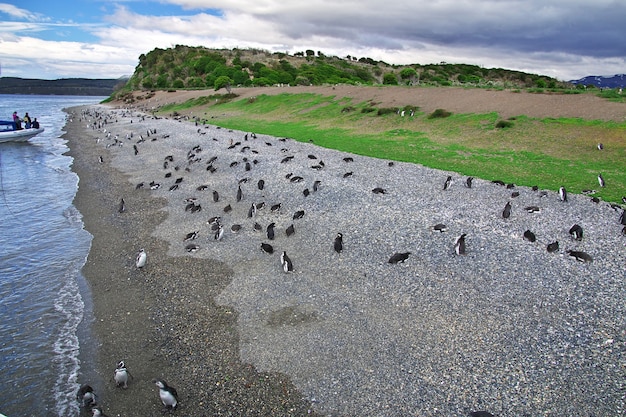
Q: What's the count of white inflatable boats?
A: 1